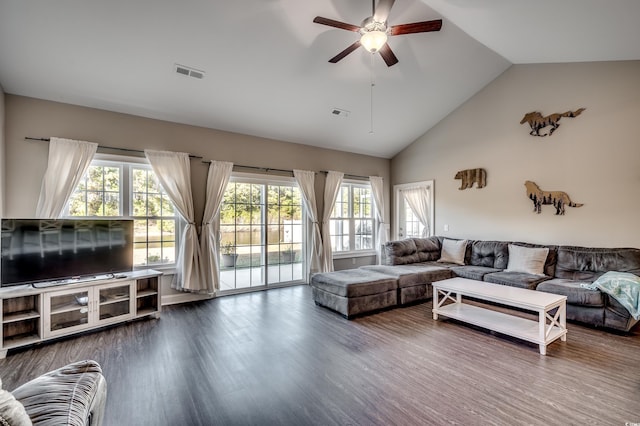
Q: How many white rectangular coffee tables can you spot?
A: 1